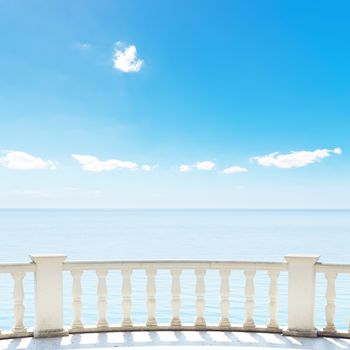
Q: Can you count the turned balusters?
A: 11